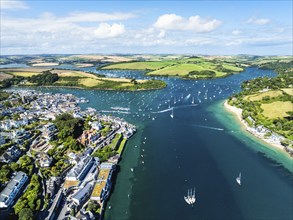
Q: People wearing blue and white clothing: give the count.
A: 0